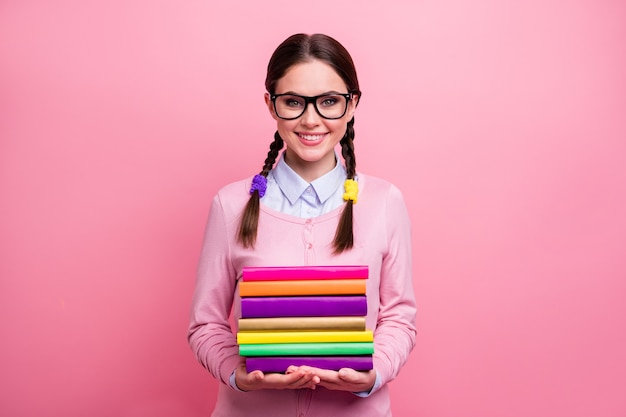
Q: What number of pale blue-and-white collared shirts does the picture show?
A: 1